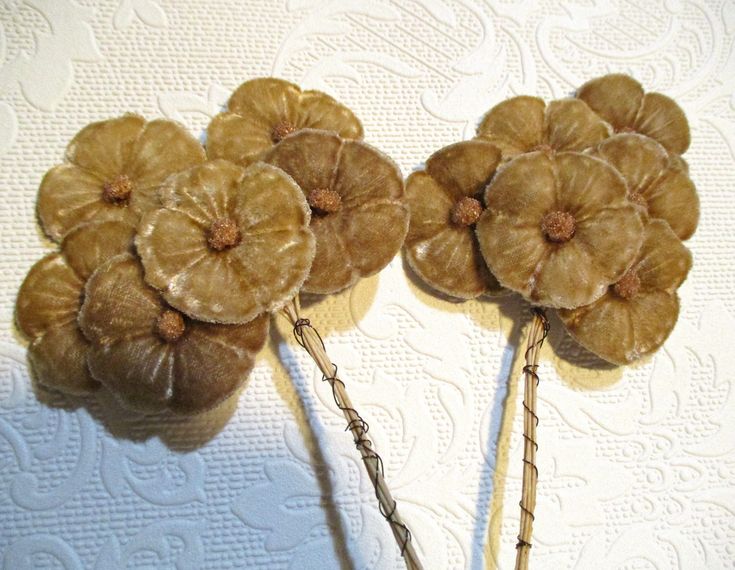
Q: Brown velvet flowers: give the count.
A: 12